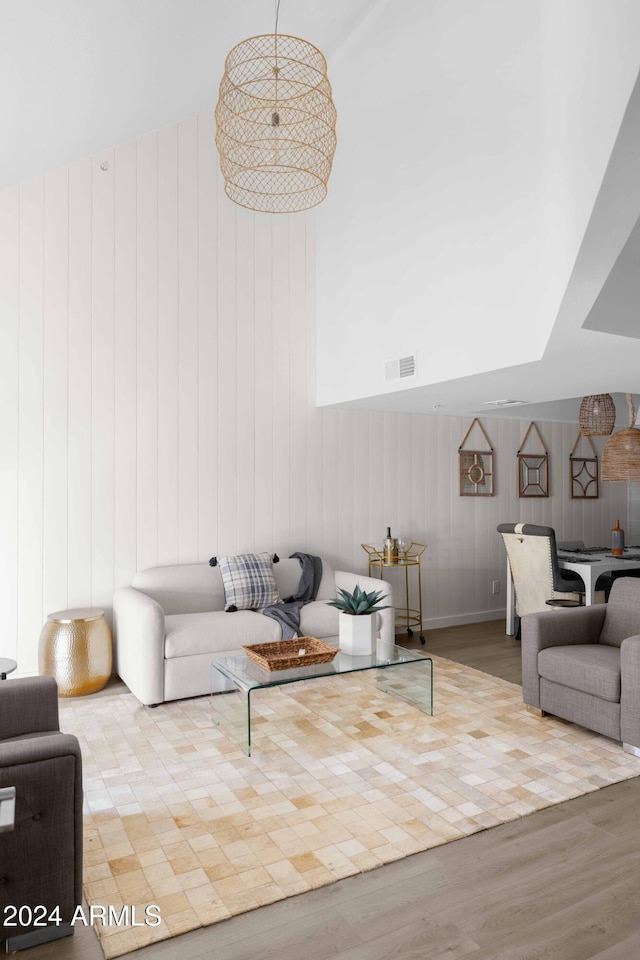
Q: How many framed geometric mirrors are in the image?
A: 3